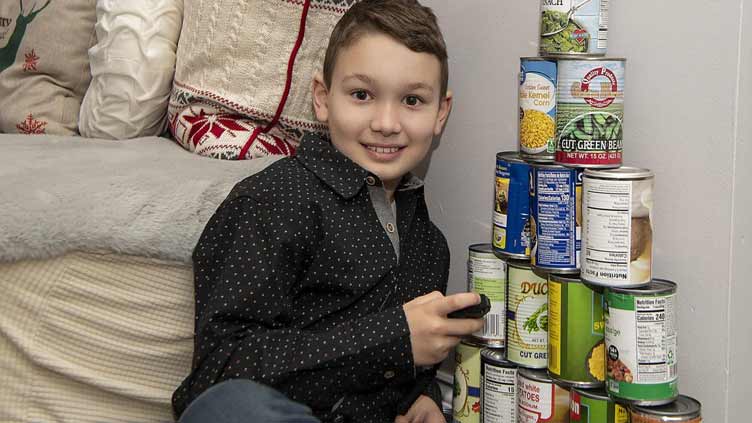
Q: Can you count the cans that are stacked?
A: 15